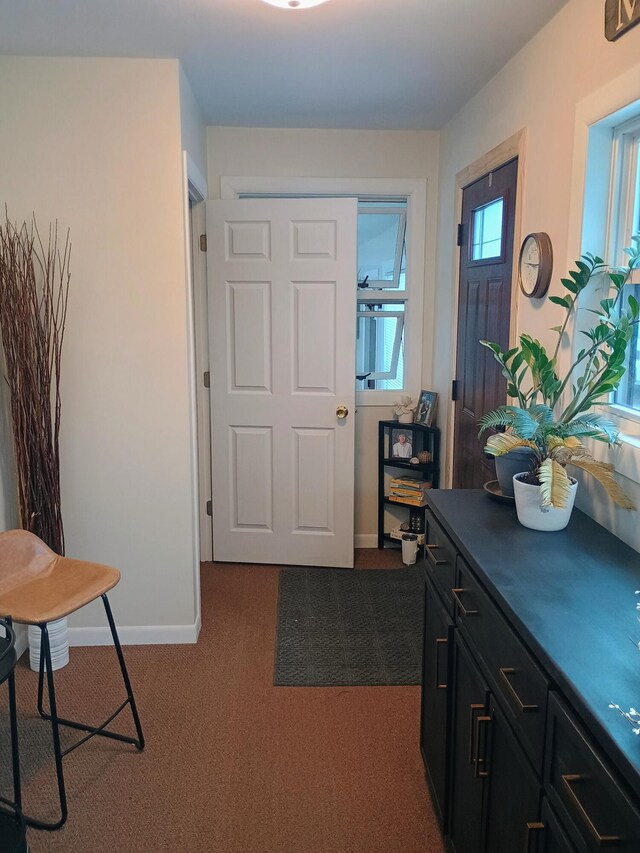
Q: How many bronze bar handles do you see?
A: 8